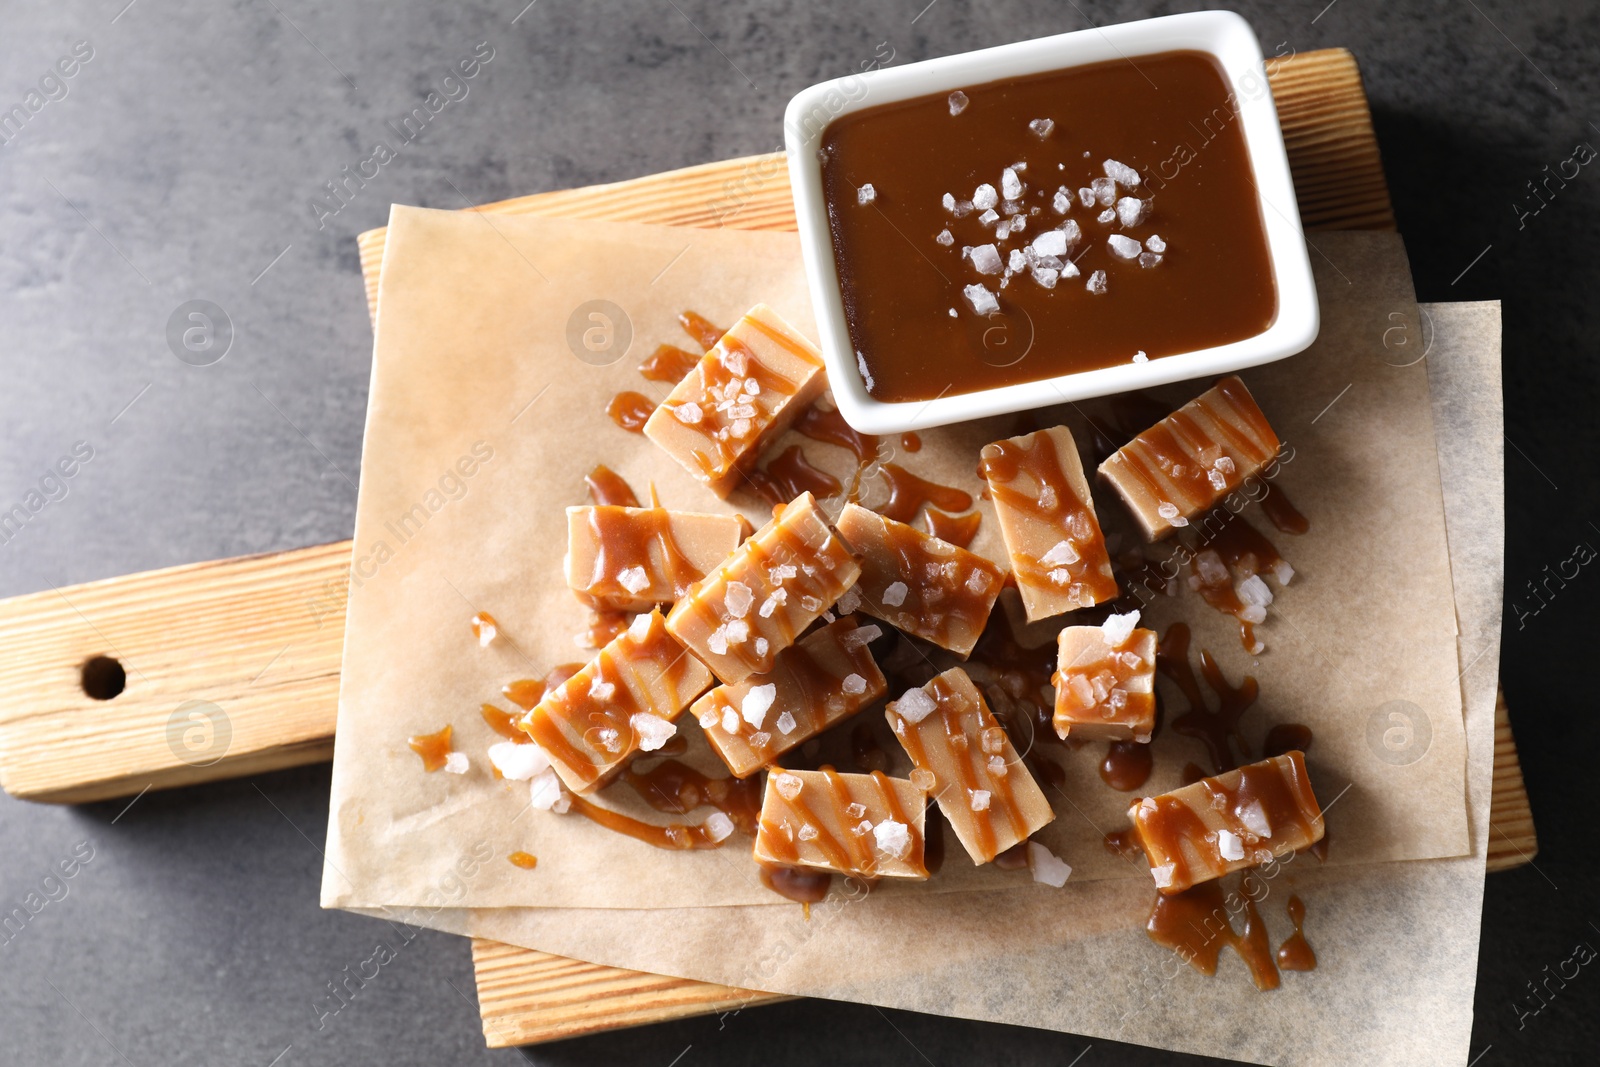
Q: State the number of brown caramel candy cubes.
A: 12